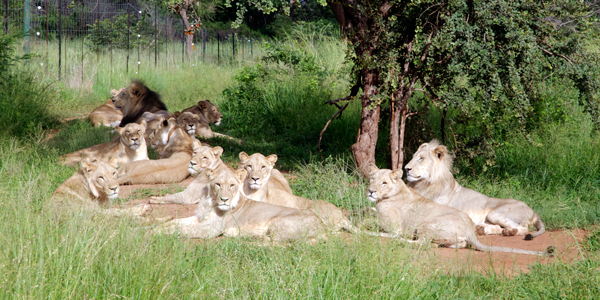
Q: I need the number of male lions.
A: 2